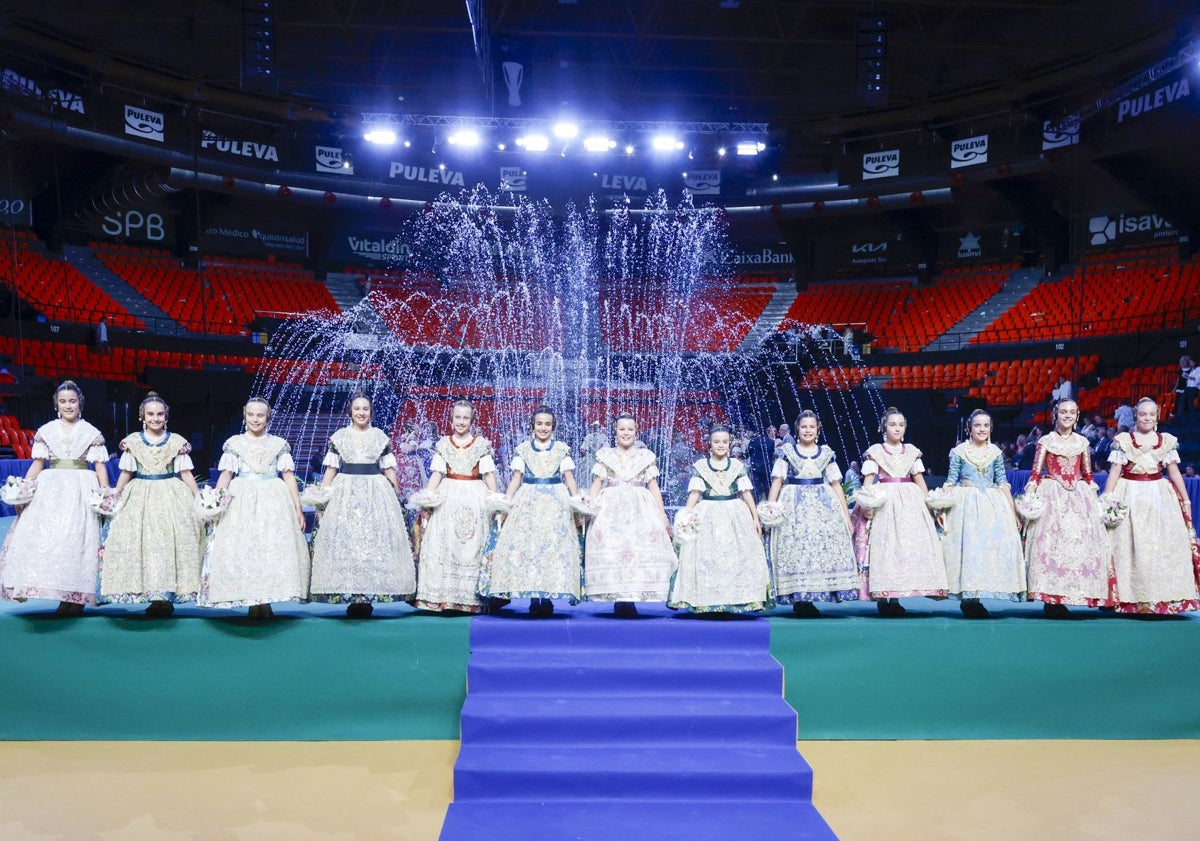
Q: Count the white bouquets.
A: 13